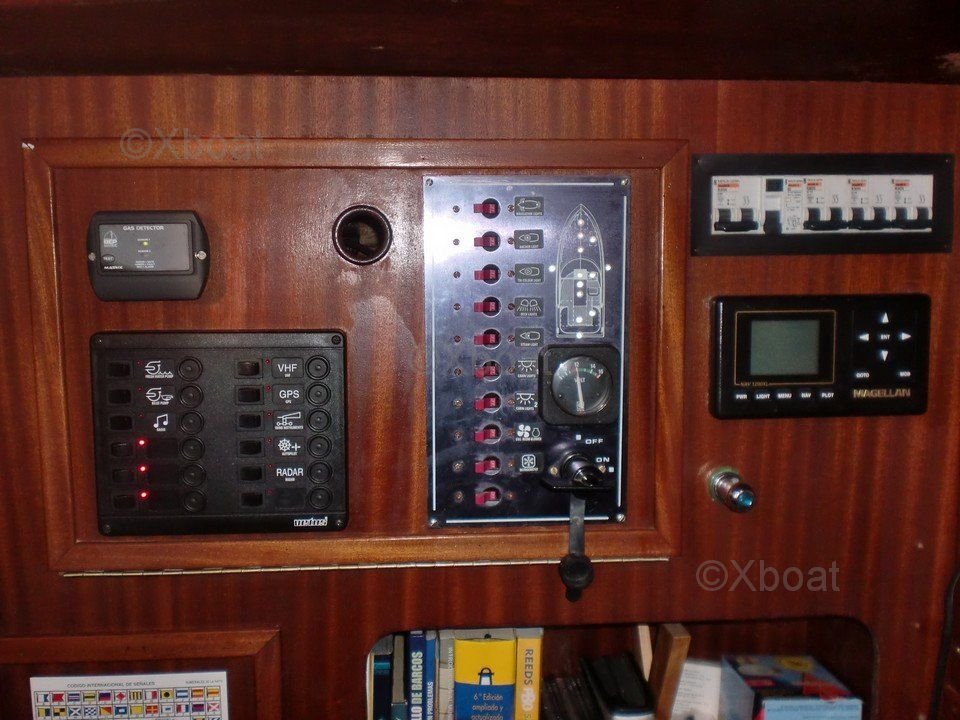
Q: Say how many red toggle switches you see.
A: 10